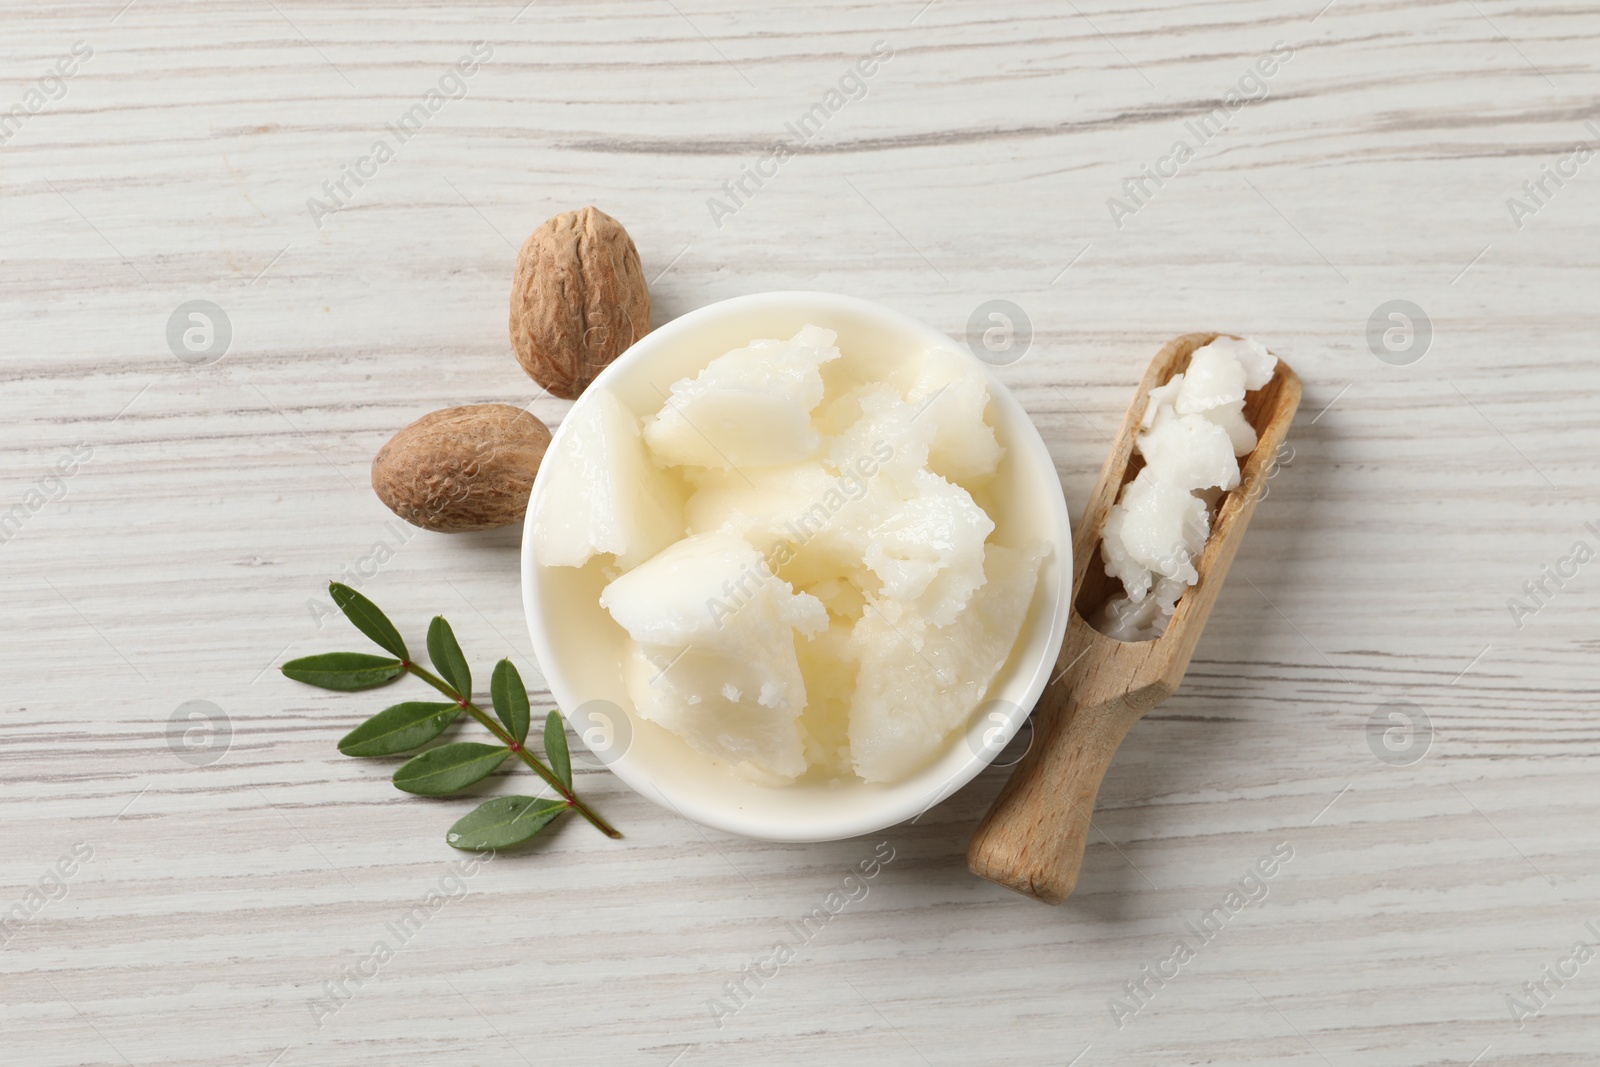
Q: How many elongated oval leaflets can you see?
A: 8